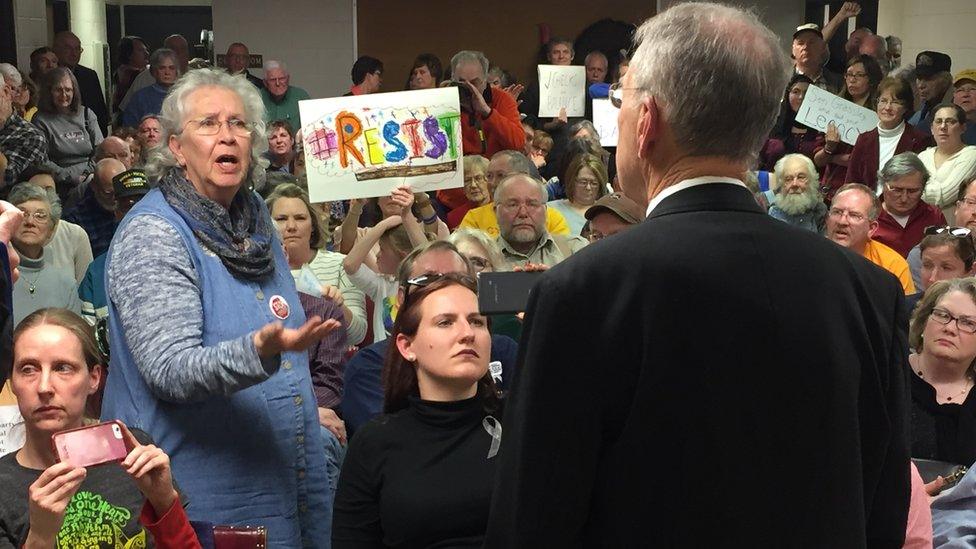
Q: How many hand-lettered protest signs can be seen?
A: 4